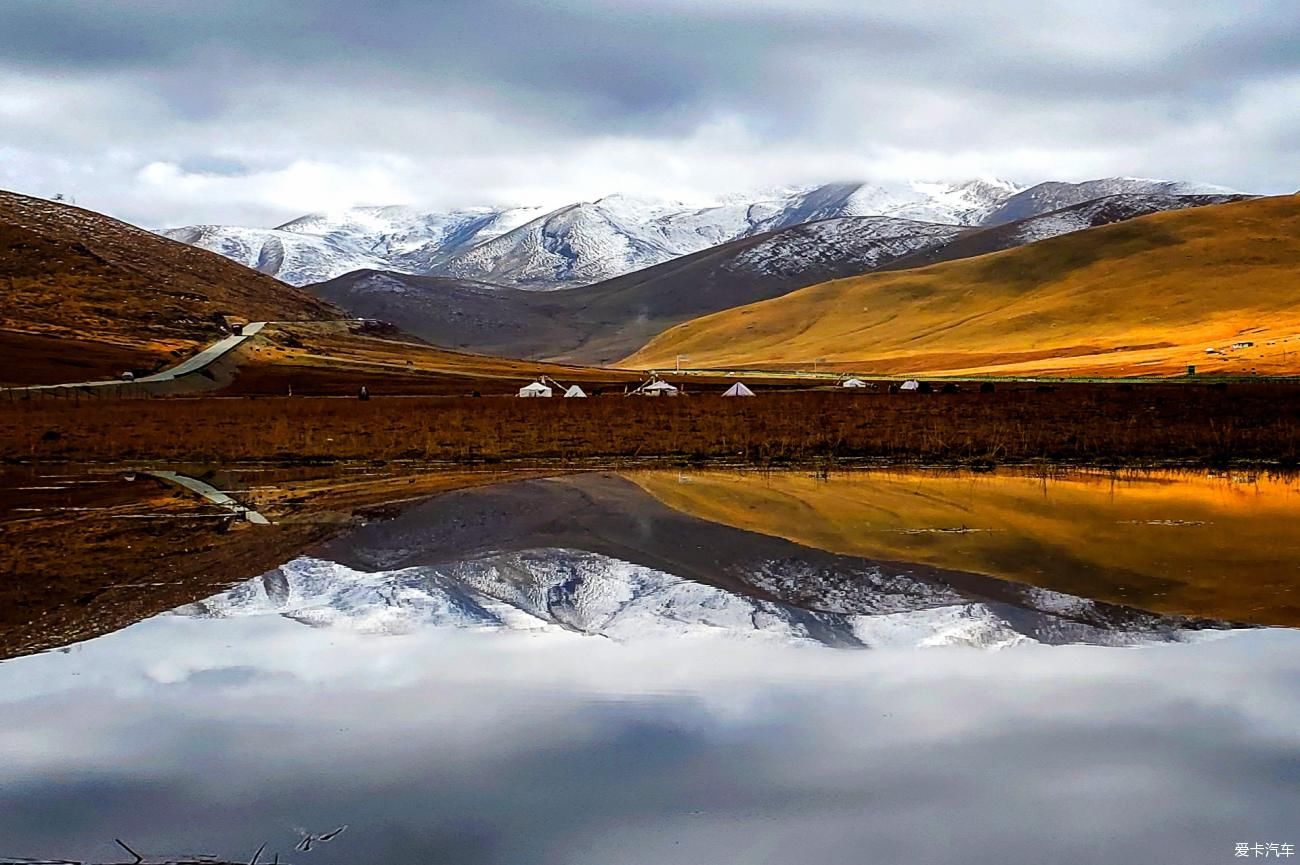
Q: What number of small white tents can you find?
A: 6